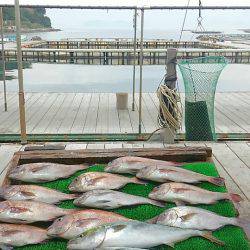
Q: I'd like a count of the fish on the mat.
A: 12